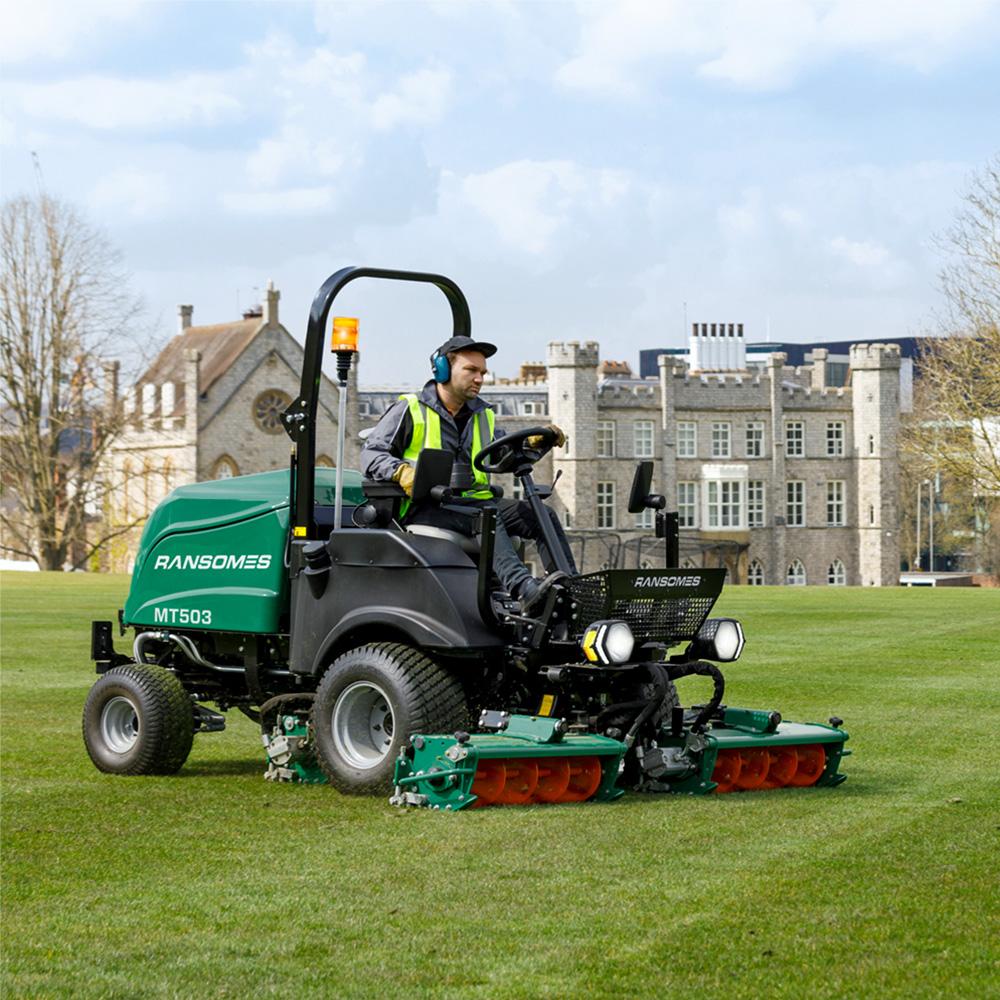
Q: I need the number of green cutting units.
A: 3